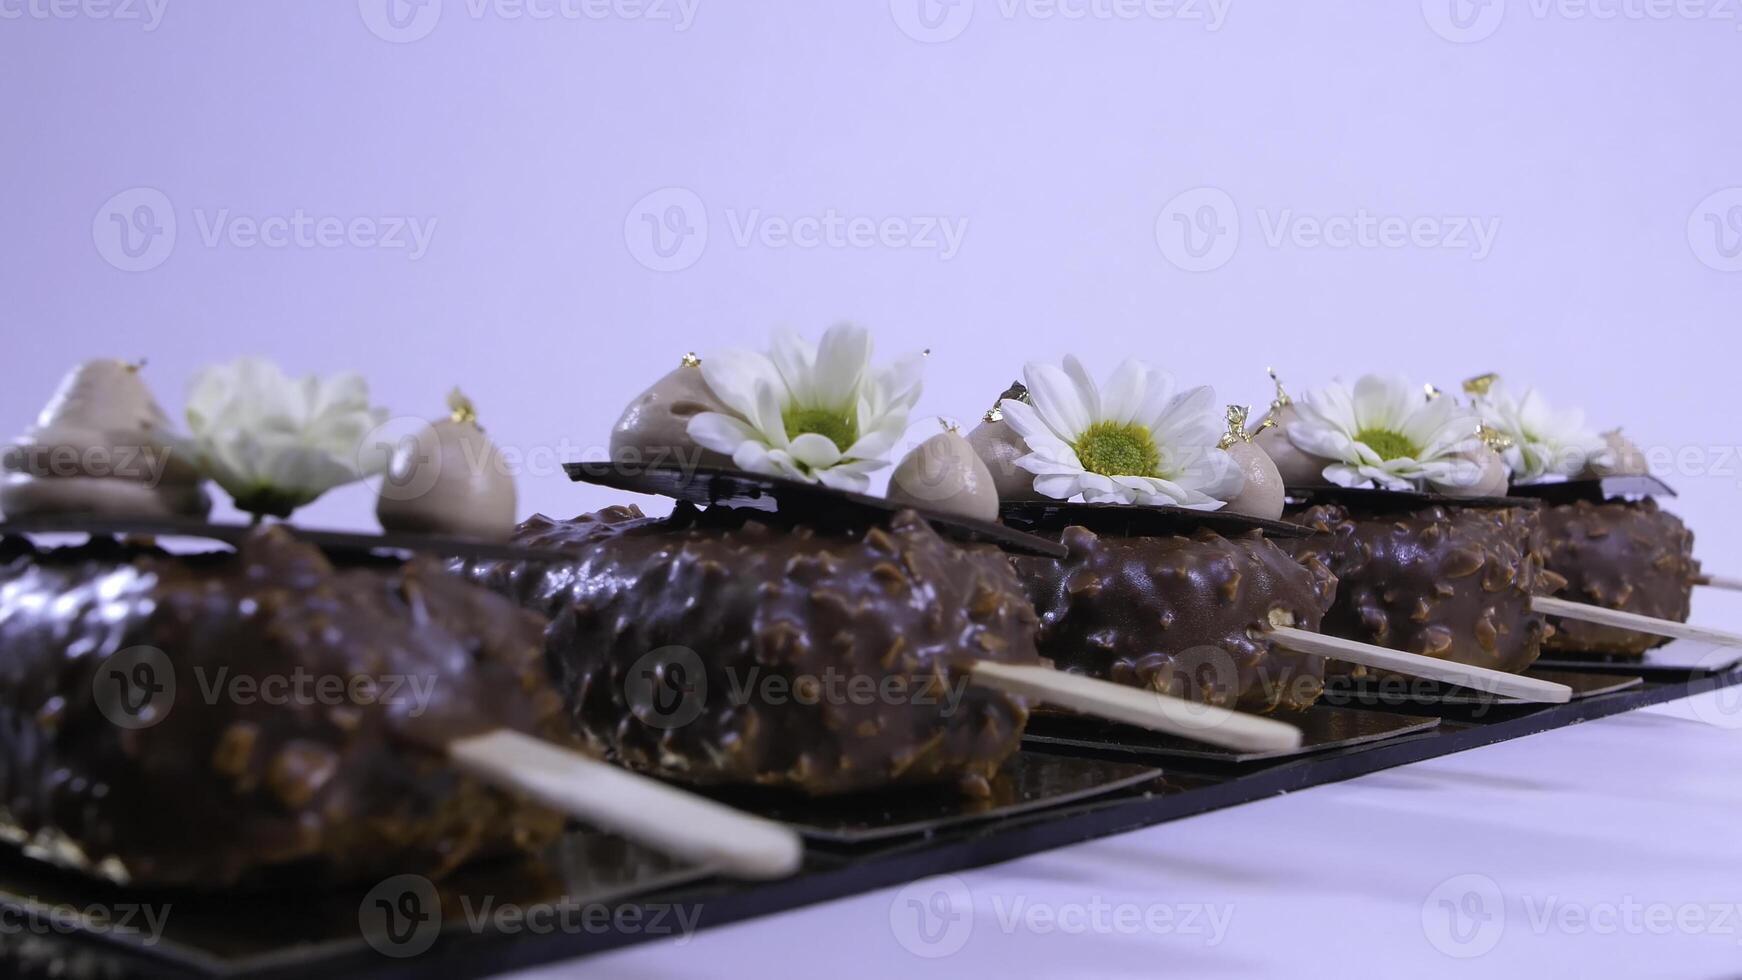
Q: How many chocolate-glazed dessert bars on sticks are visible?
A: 5